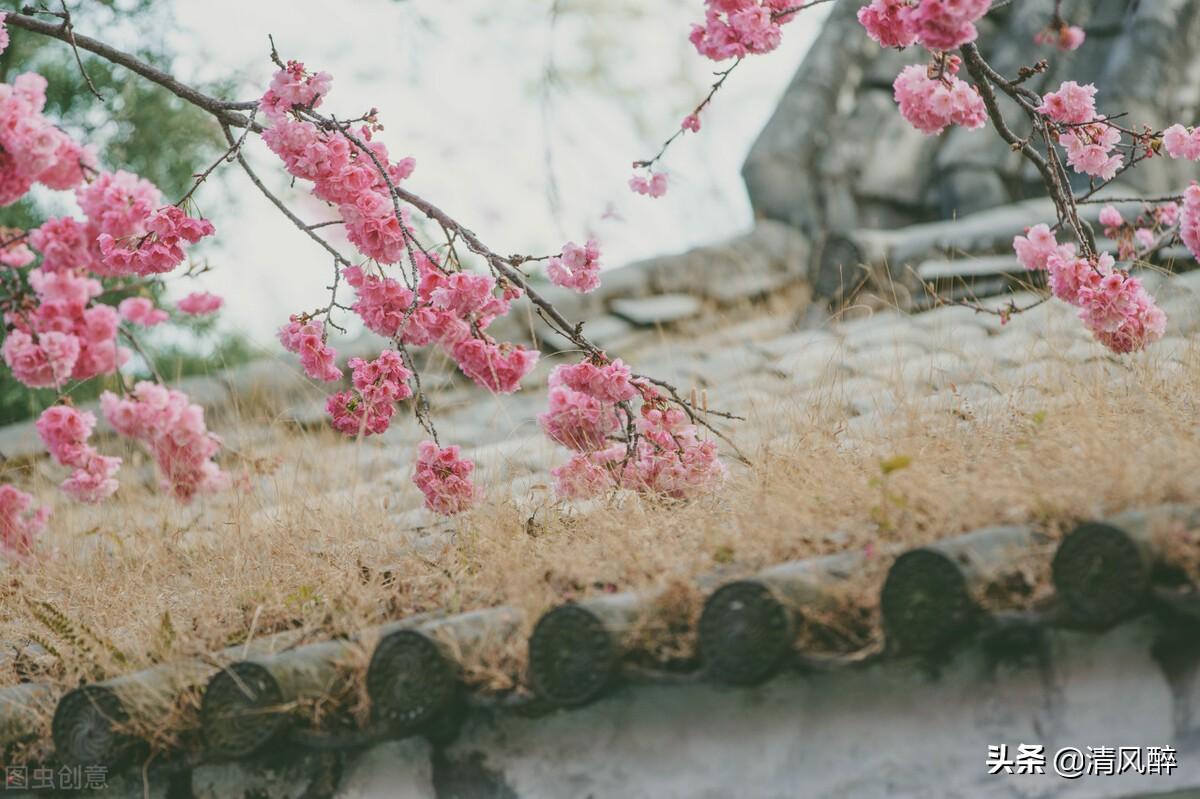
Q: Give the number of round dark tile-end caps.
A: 7